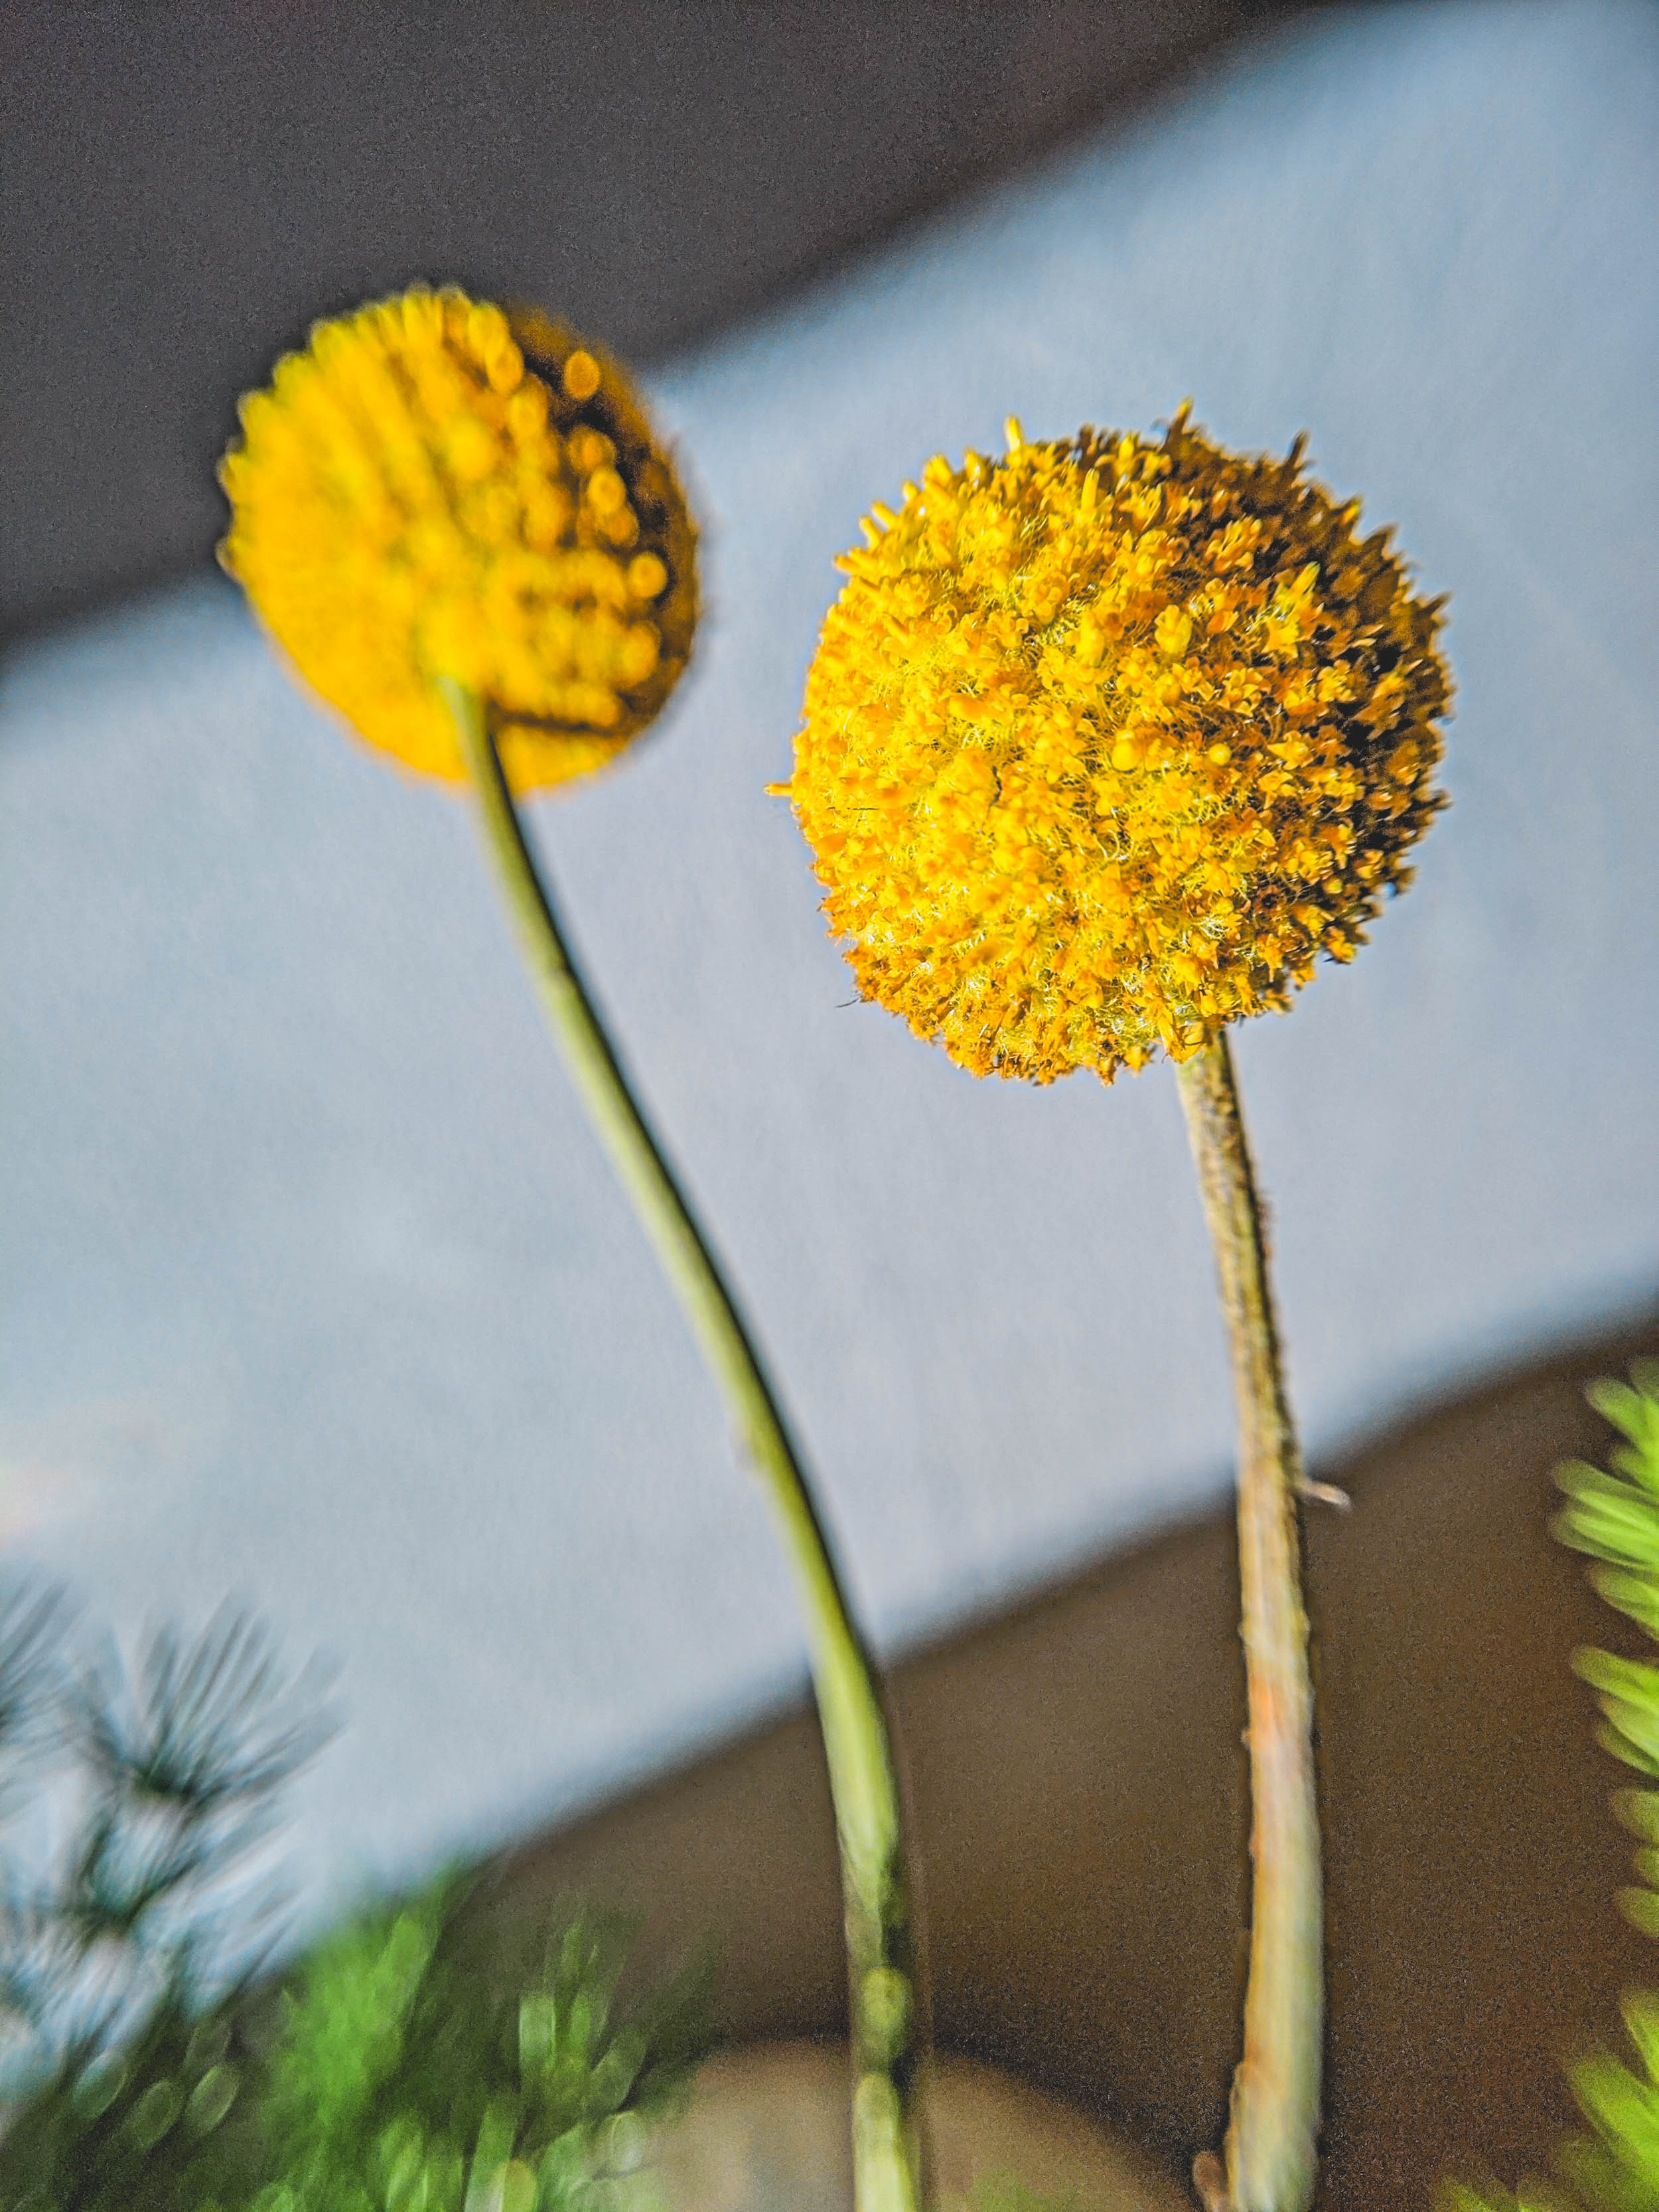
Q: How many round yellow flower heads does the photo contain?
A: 2